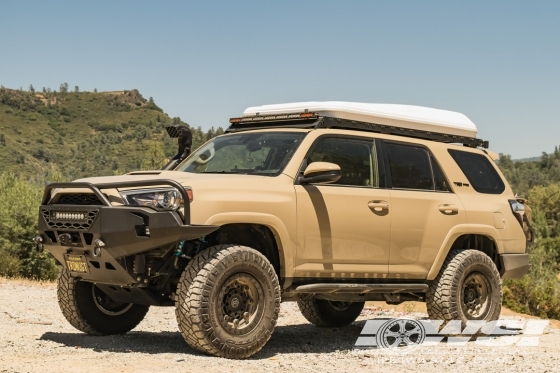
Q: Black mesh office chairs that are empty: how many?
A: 0